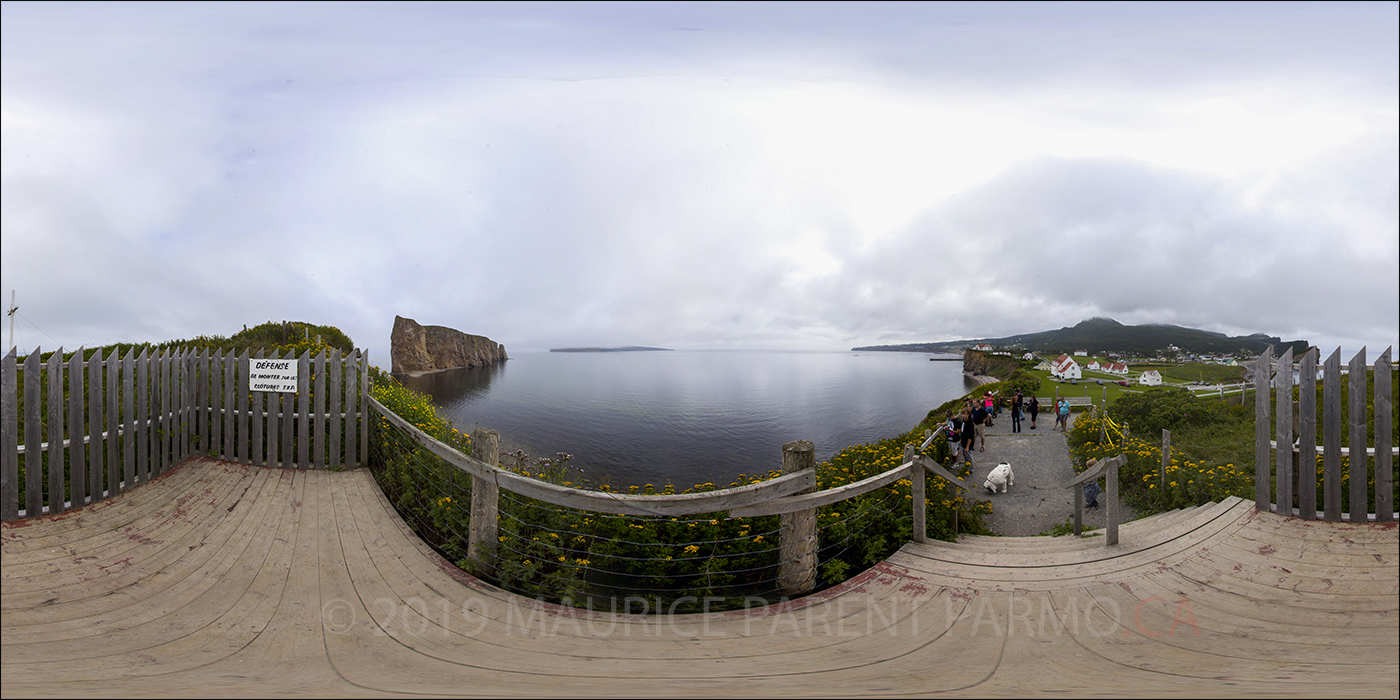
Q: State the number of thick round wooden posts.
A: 2